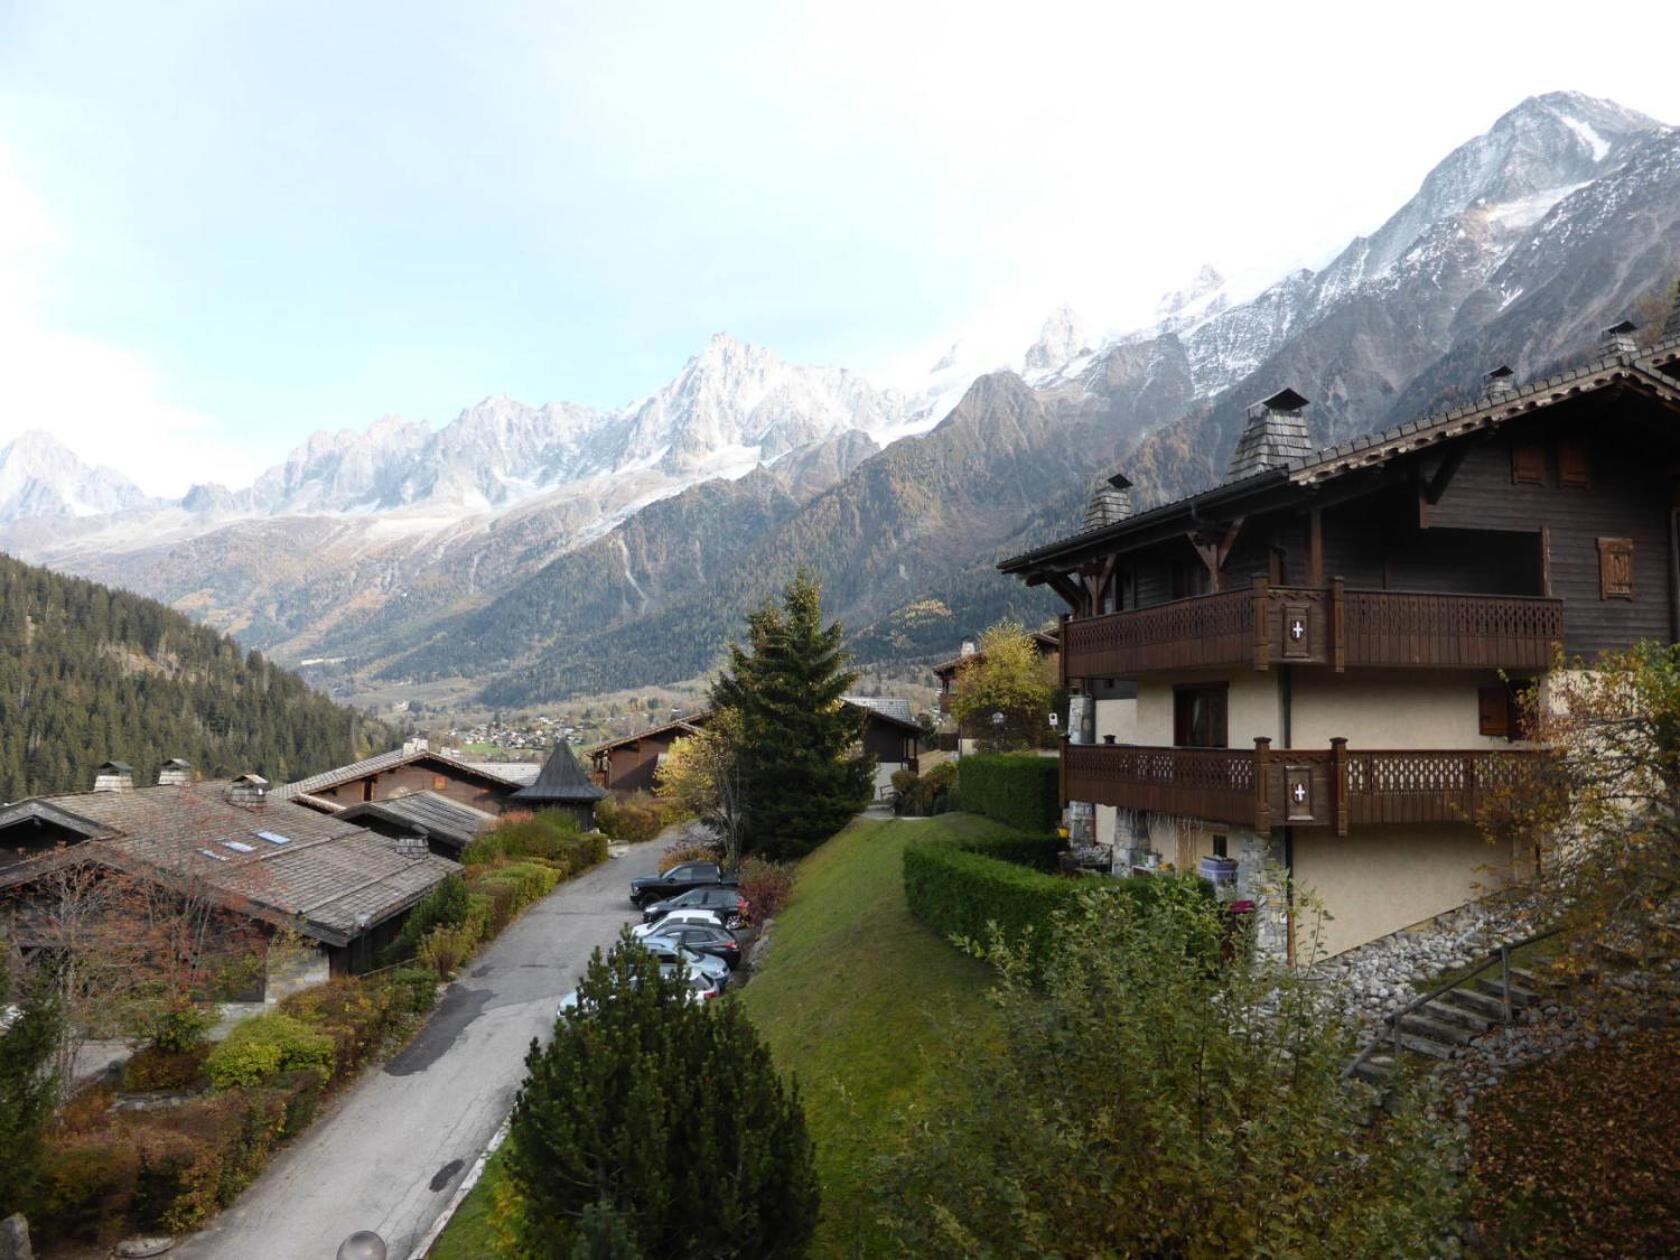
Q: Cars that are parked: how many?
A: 6